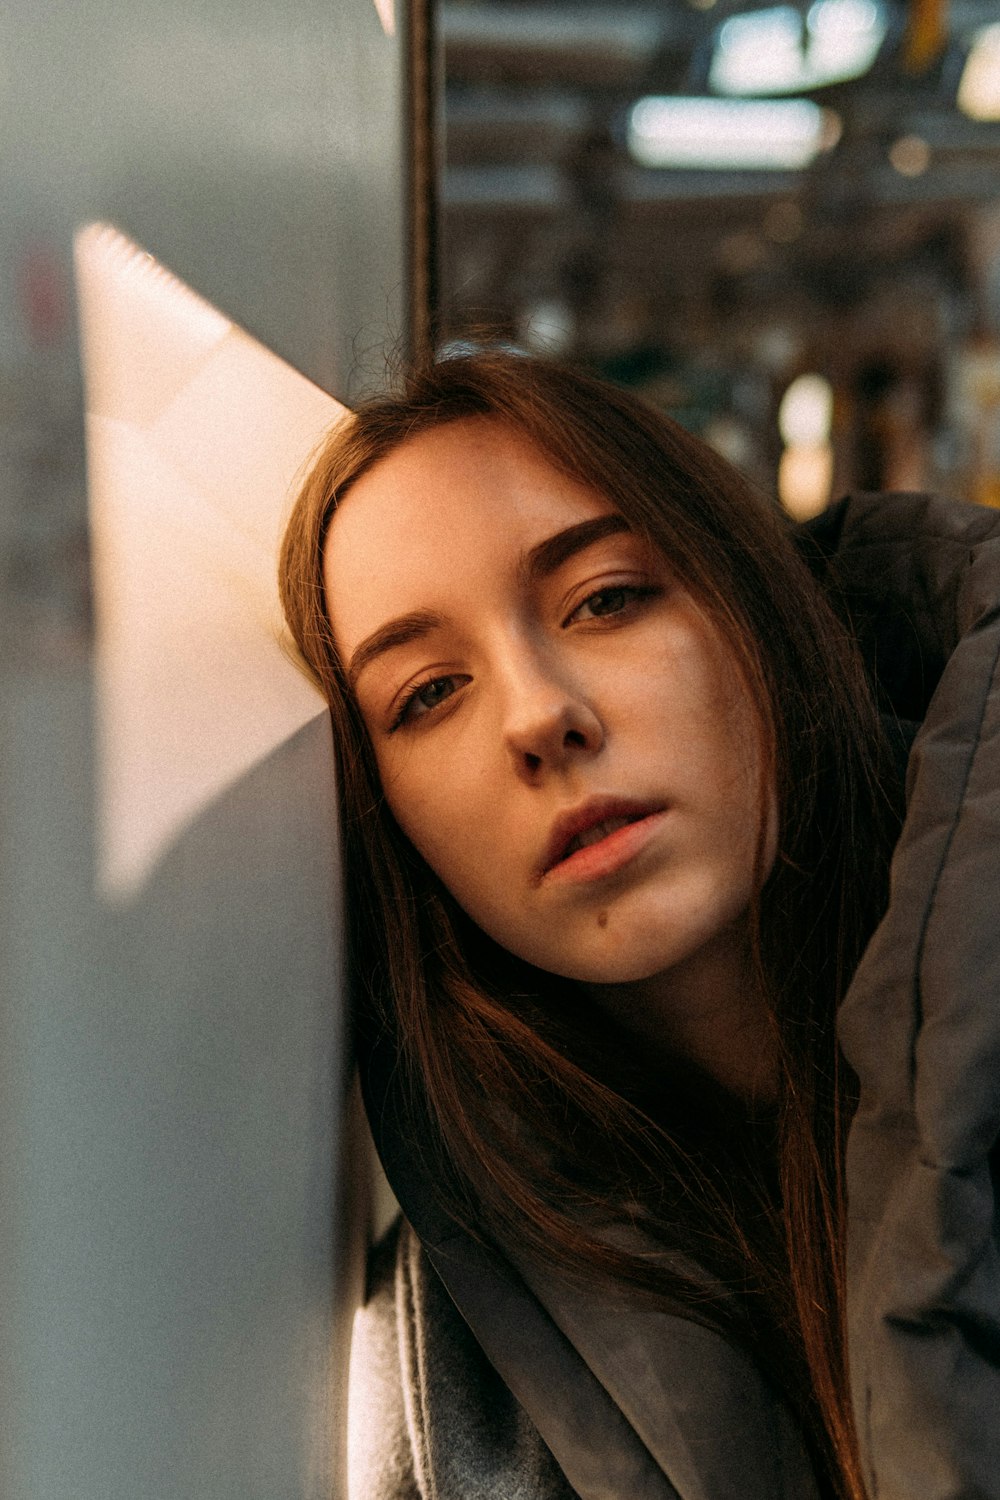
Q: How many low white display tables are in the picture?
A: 0